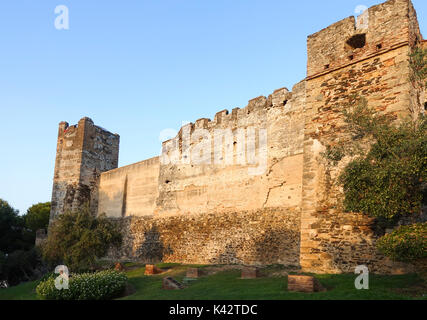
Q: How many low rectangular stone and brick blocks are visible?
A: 6